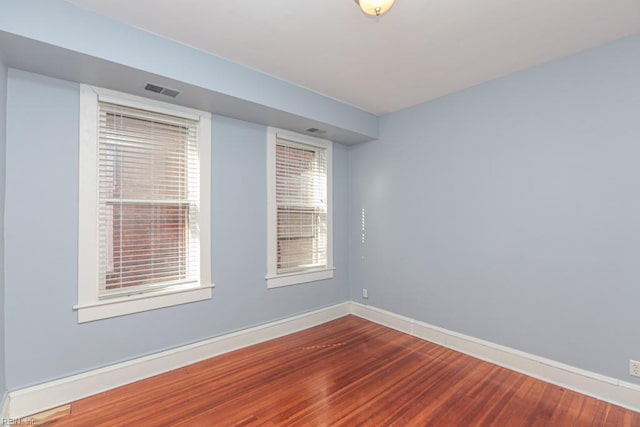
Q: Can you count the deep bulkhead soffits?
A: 1